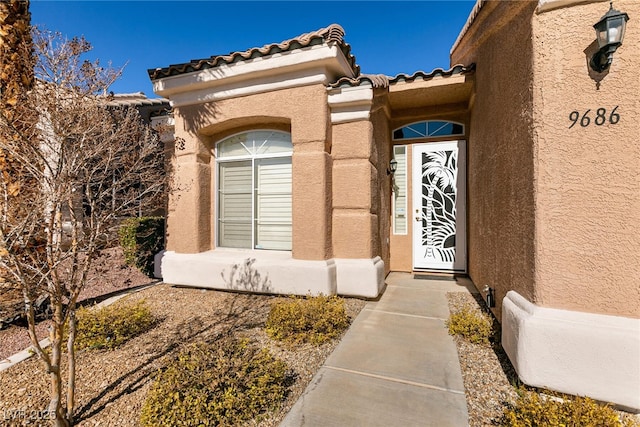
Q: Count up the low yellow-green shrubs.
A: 5